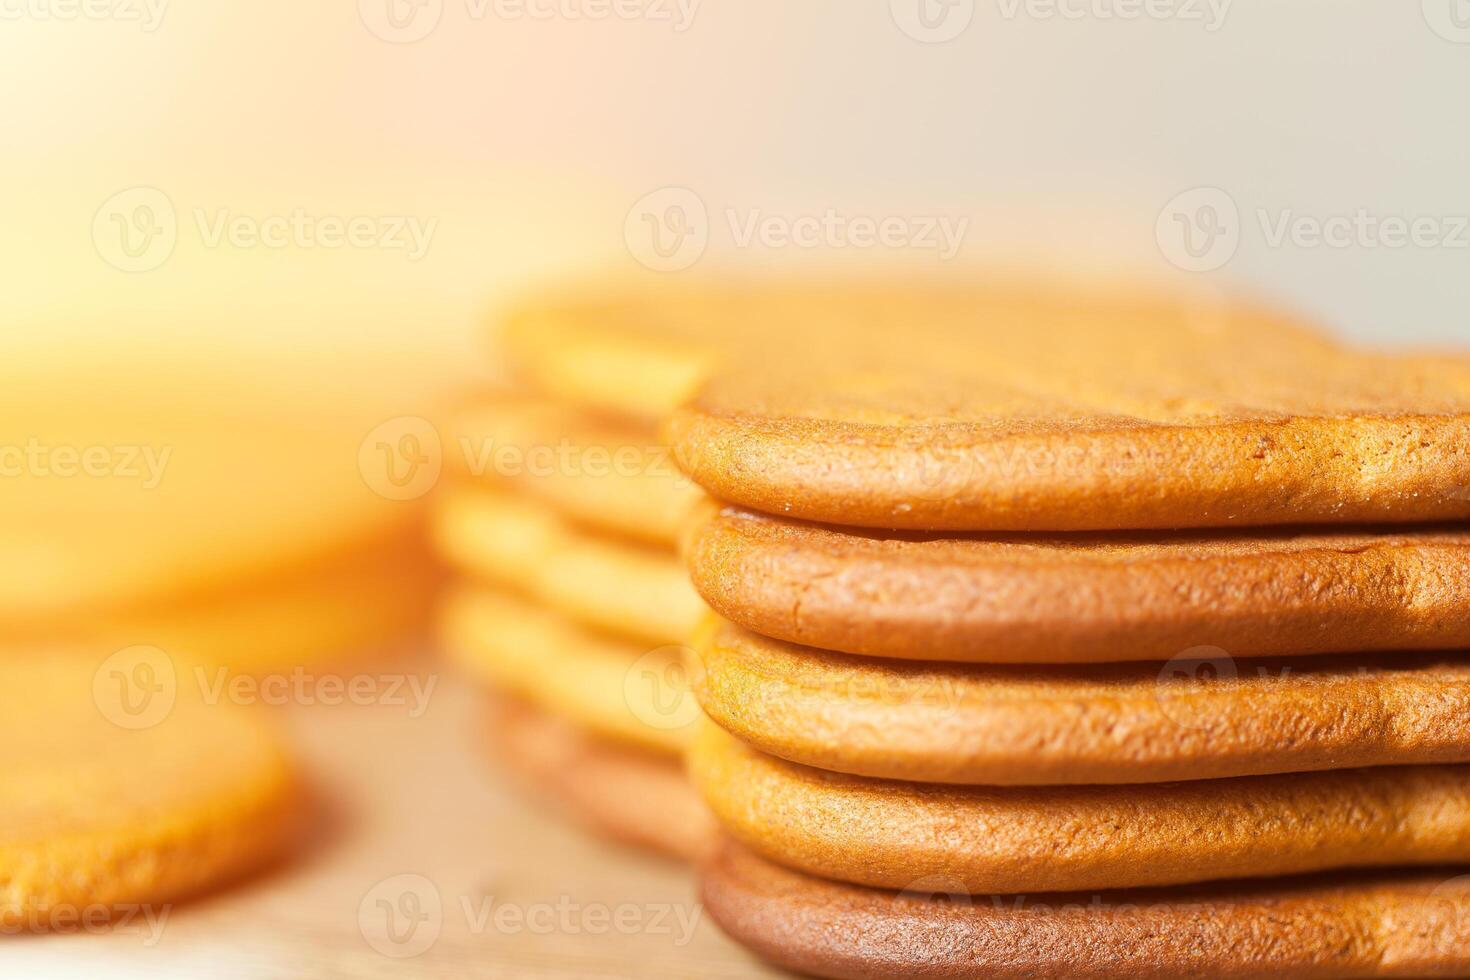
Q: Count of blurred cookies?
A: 8